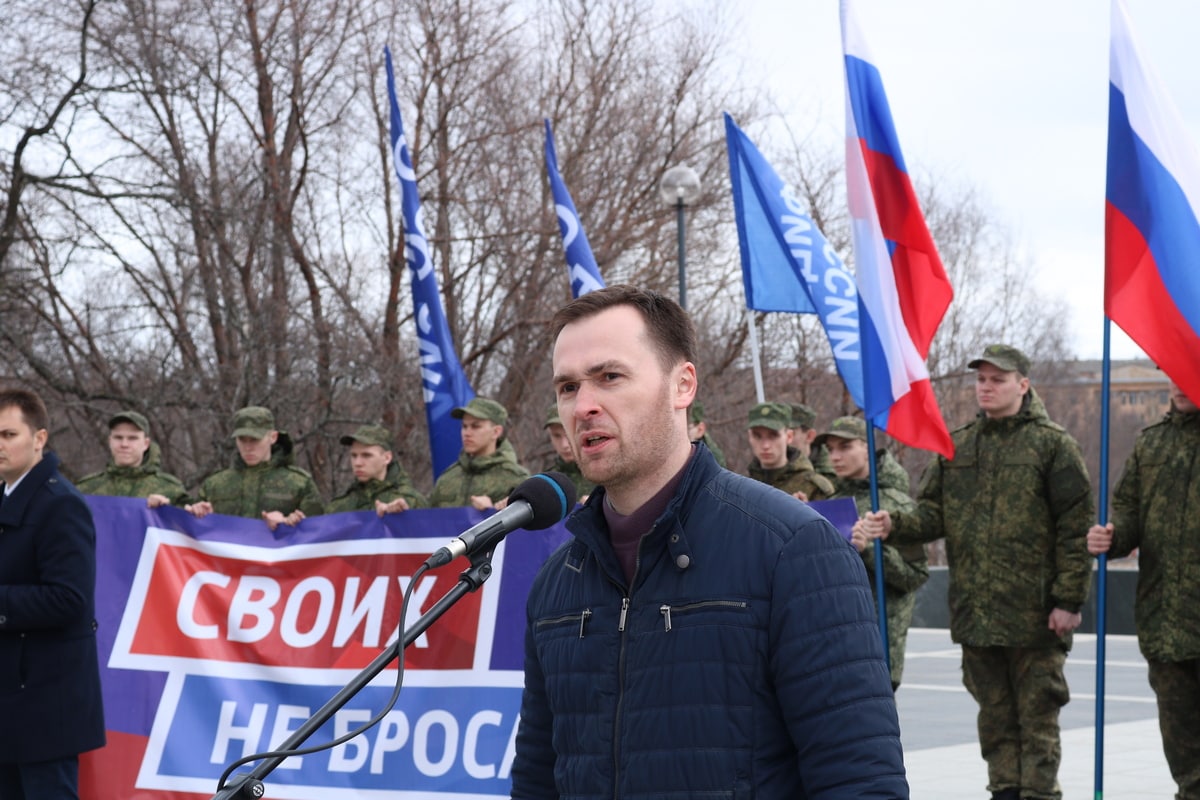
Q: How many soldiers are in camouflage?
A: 11